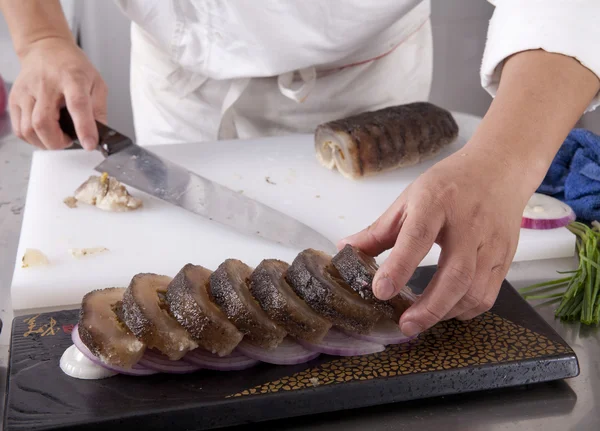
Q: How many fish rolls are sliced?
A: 7